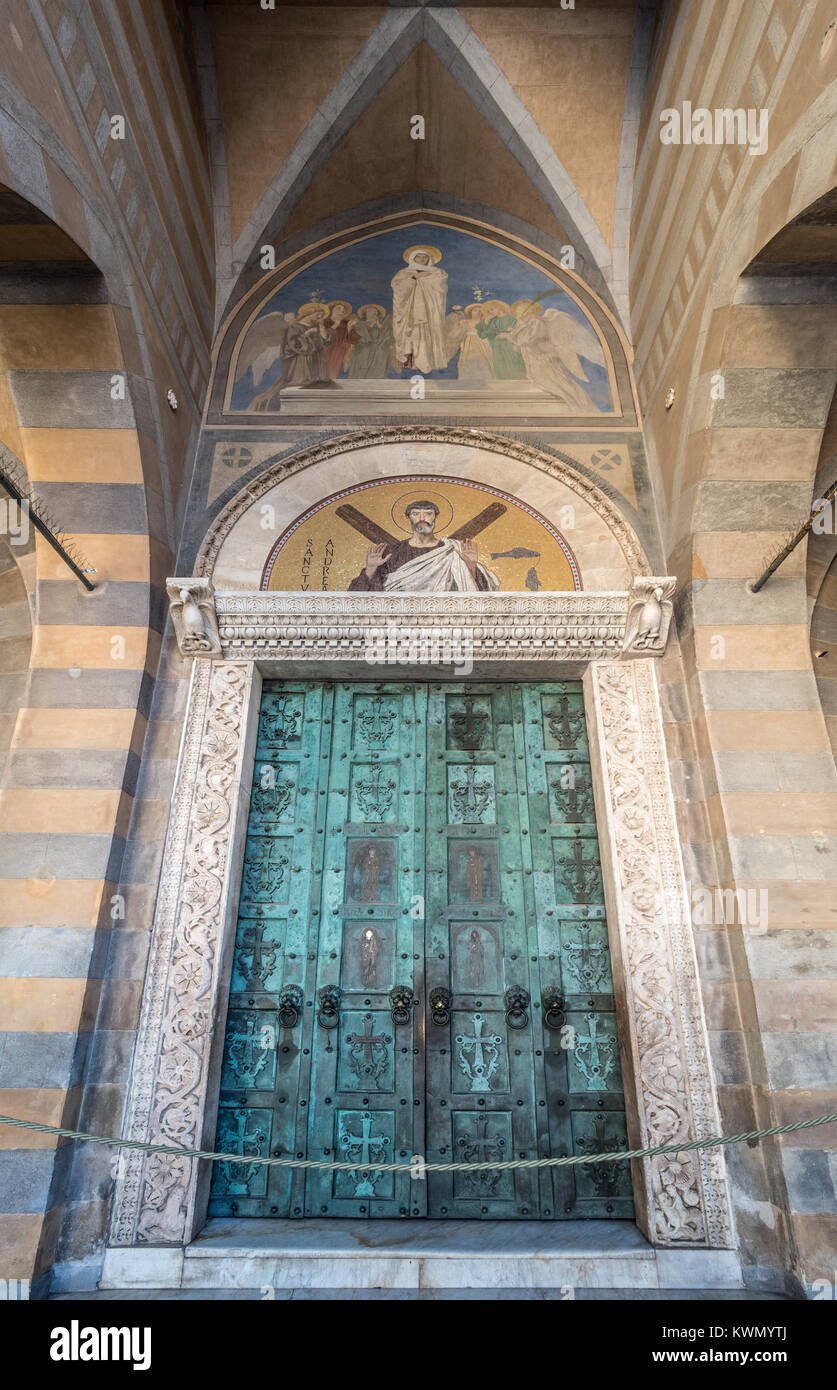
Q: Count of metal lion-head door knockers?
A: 6